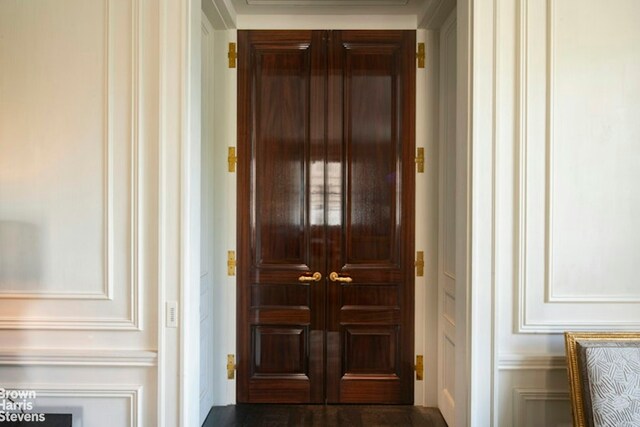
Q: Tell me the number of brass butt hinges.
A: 8